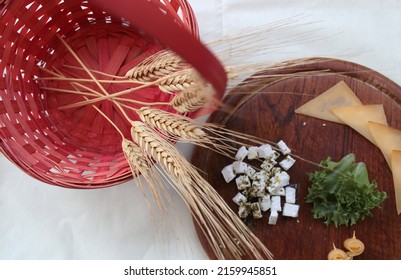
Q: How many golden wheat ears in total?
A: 6